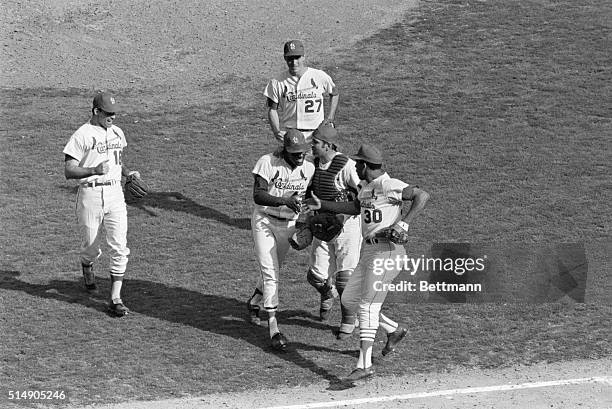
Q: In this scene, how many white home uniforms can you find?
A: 5